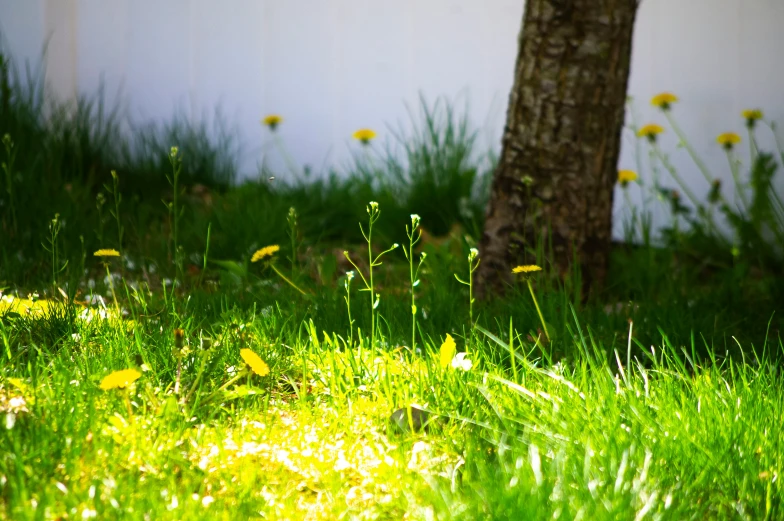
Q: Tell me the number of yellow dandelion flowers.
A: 12